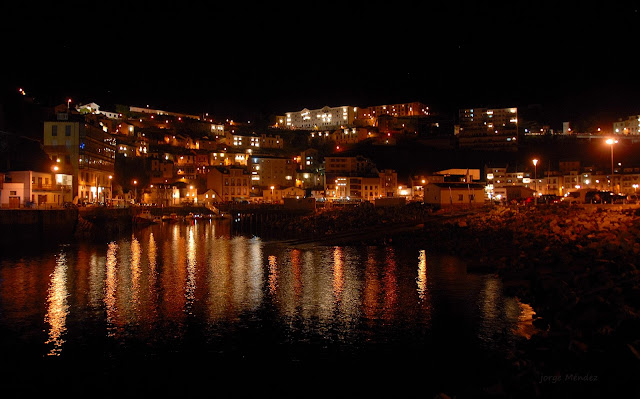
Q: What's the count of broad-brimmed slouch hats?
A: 0